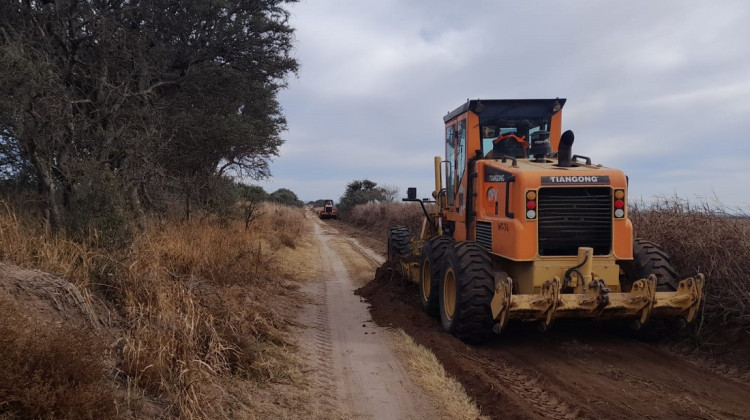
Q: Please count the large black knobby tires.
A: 4